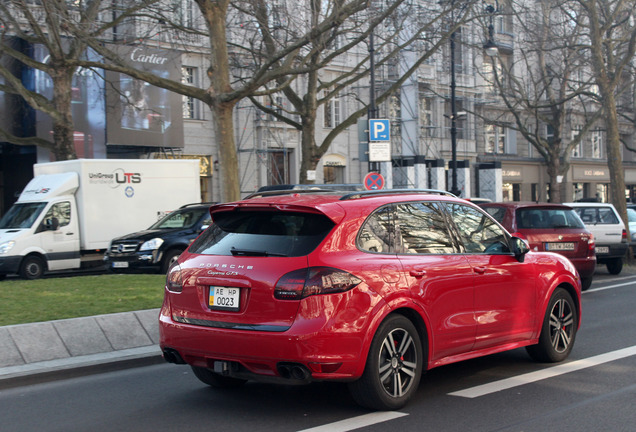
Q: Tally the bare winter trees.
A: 5